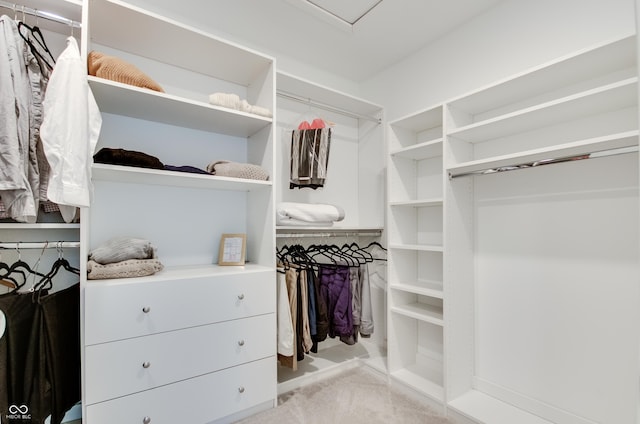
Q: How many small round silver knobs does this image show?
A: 6